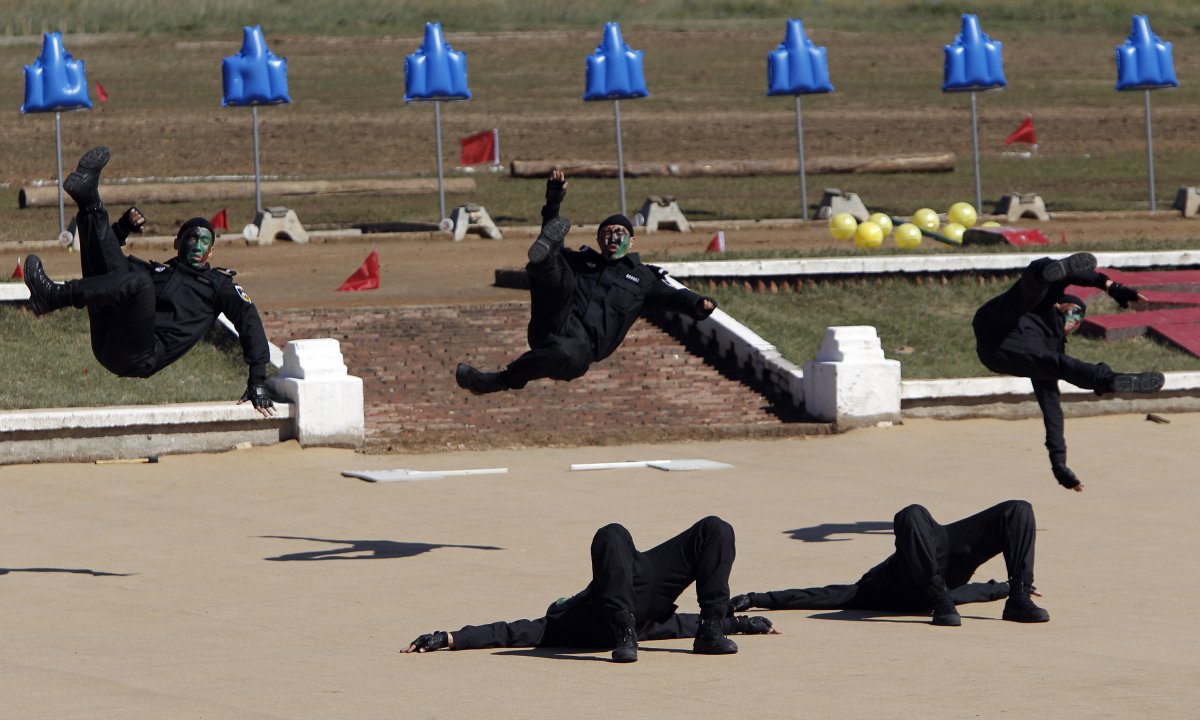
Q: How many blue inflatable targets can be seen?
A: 7